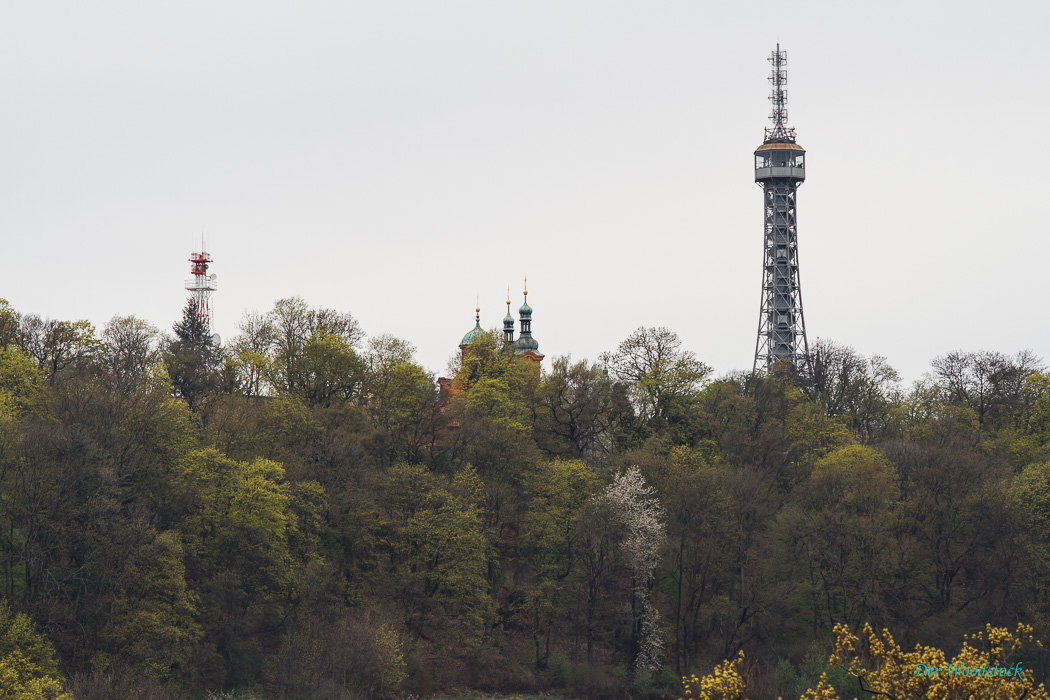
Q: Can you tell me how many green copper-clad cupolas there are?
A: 3